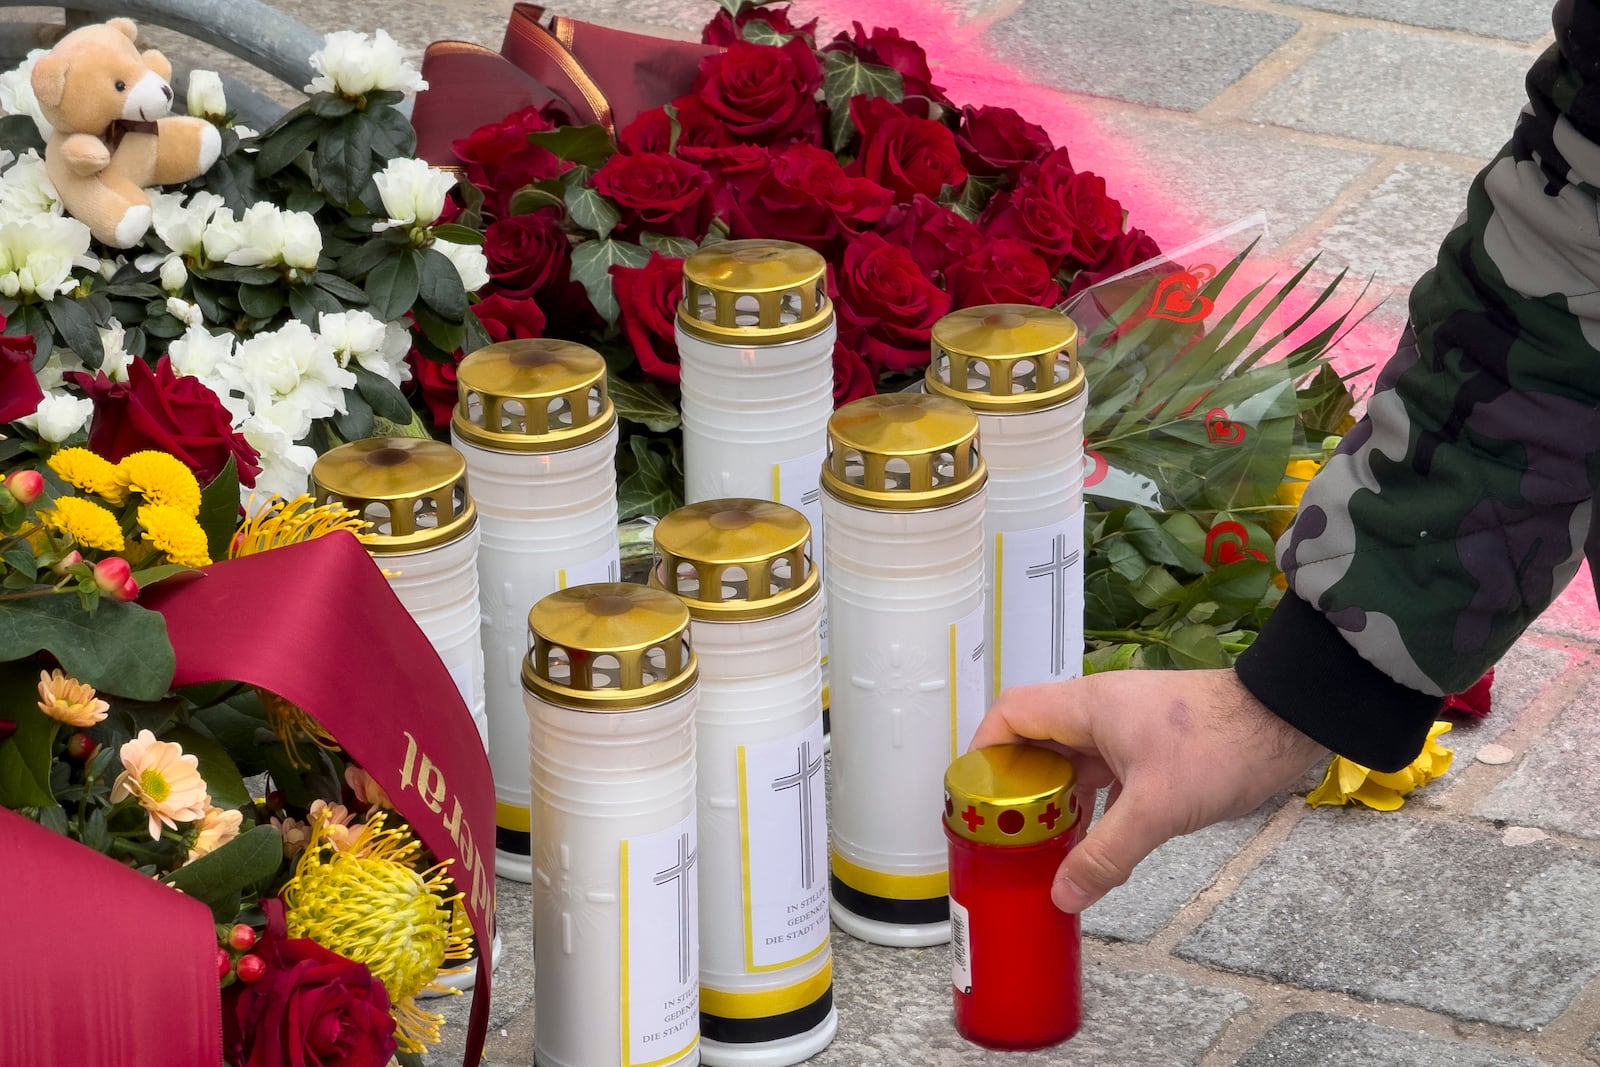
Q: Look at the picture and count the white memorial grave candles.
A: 7